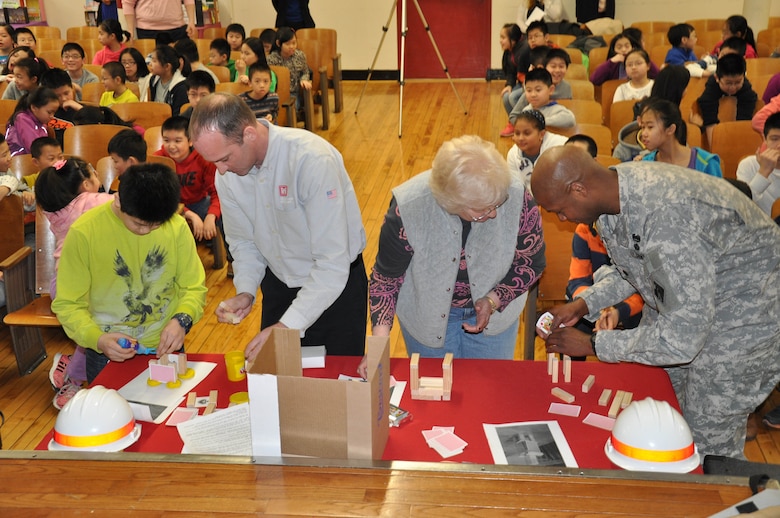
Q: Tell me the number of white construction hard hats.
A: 2